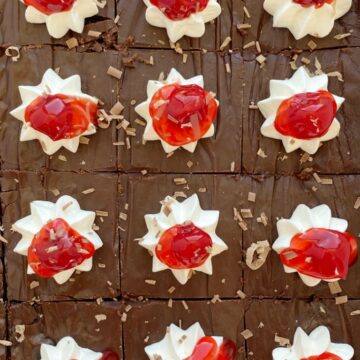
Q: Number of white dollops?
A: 12